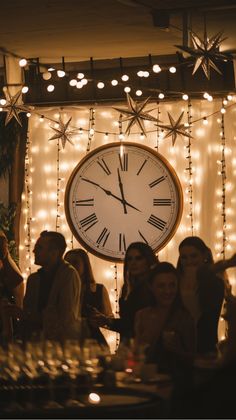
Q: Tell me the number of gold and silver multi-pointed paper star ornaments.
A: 5